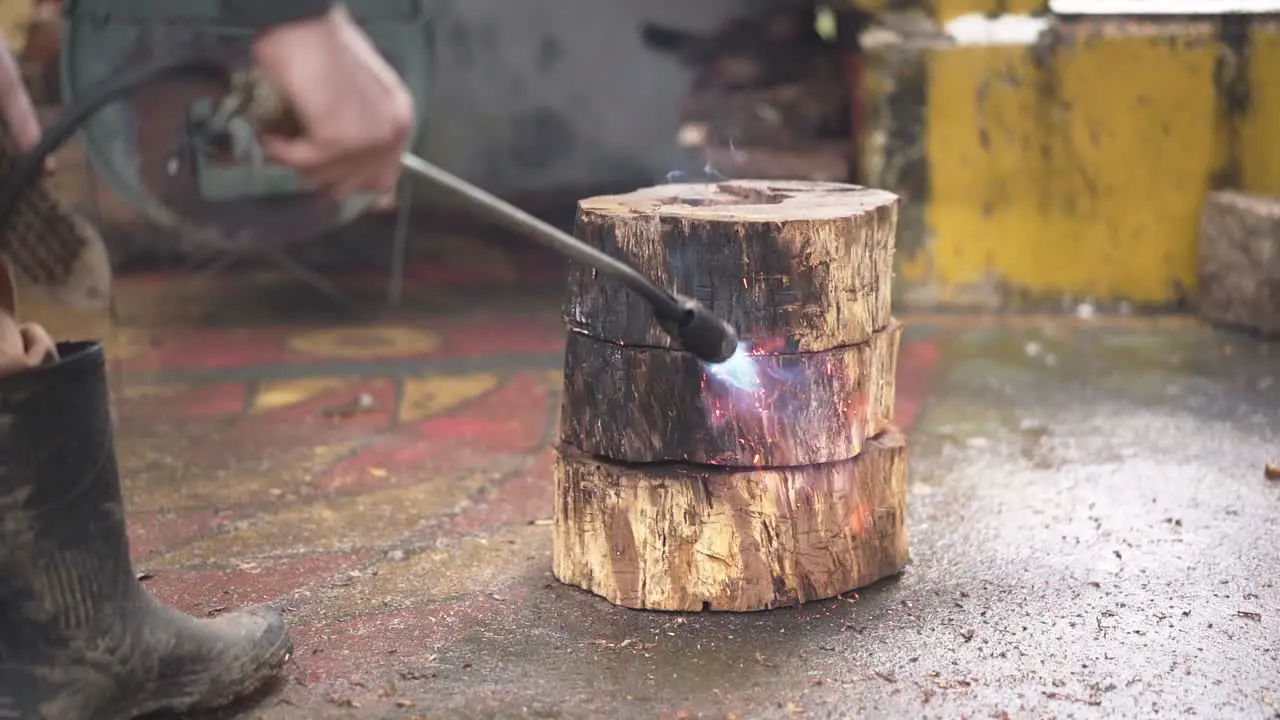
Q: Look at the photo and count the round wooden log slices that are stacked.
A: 3